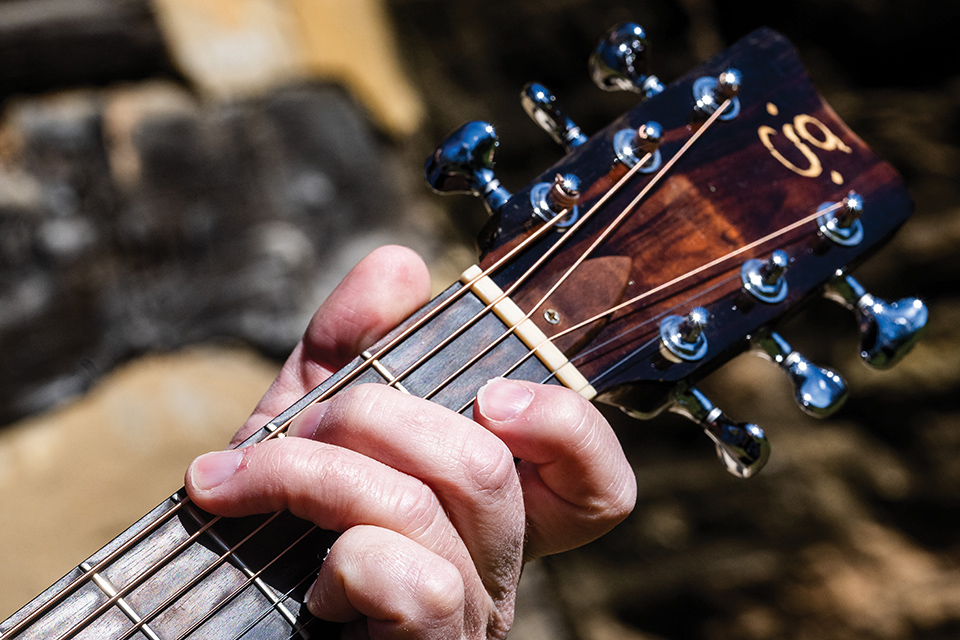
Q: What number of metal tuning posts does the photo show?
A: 6